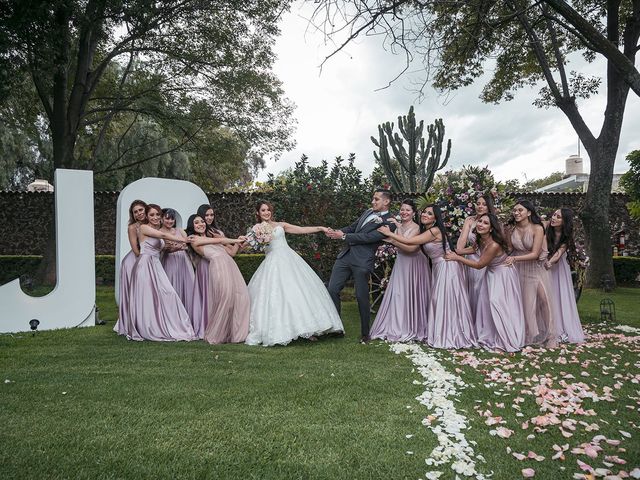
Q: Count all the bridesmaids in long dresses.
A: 11